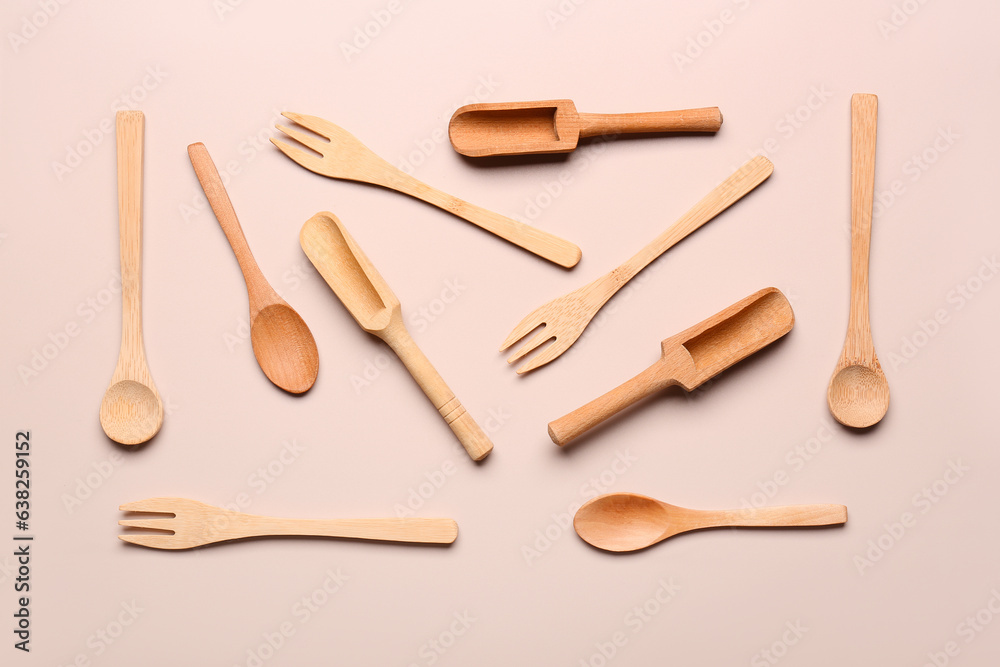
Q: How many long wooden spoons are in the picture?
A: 2